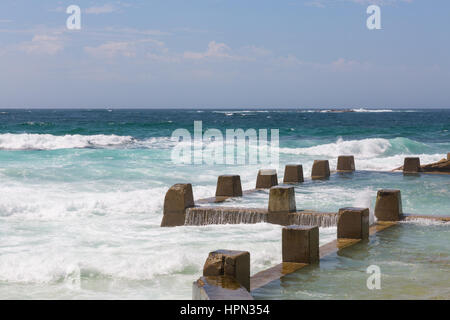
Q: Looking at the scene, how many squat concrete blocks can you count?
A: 12